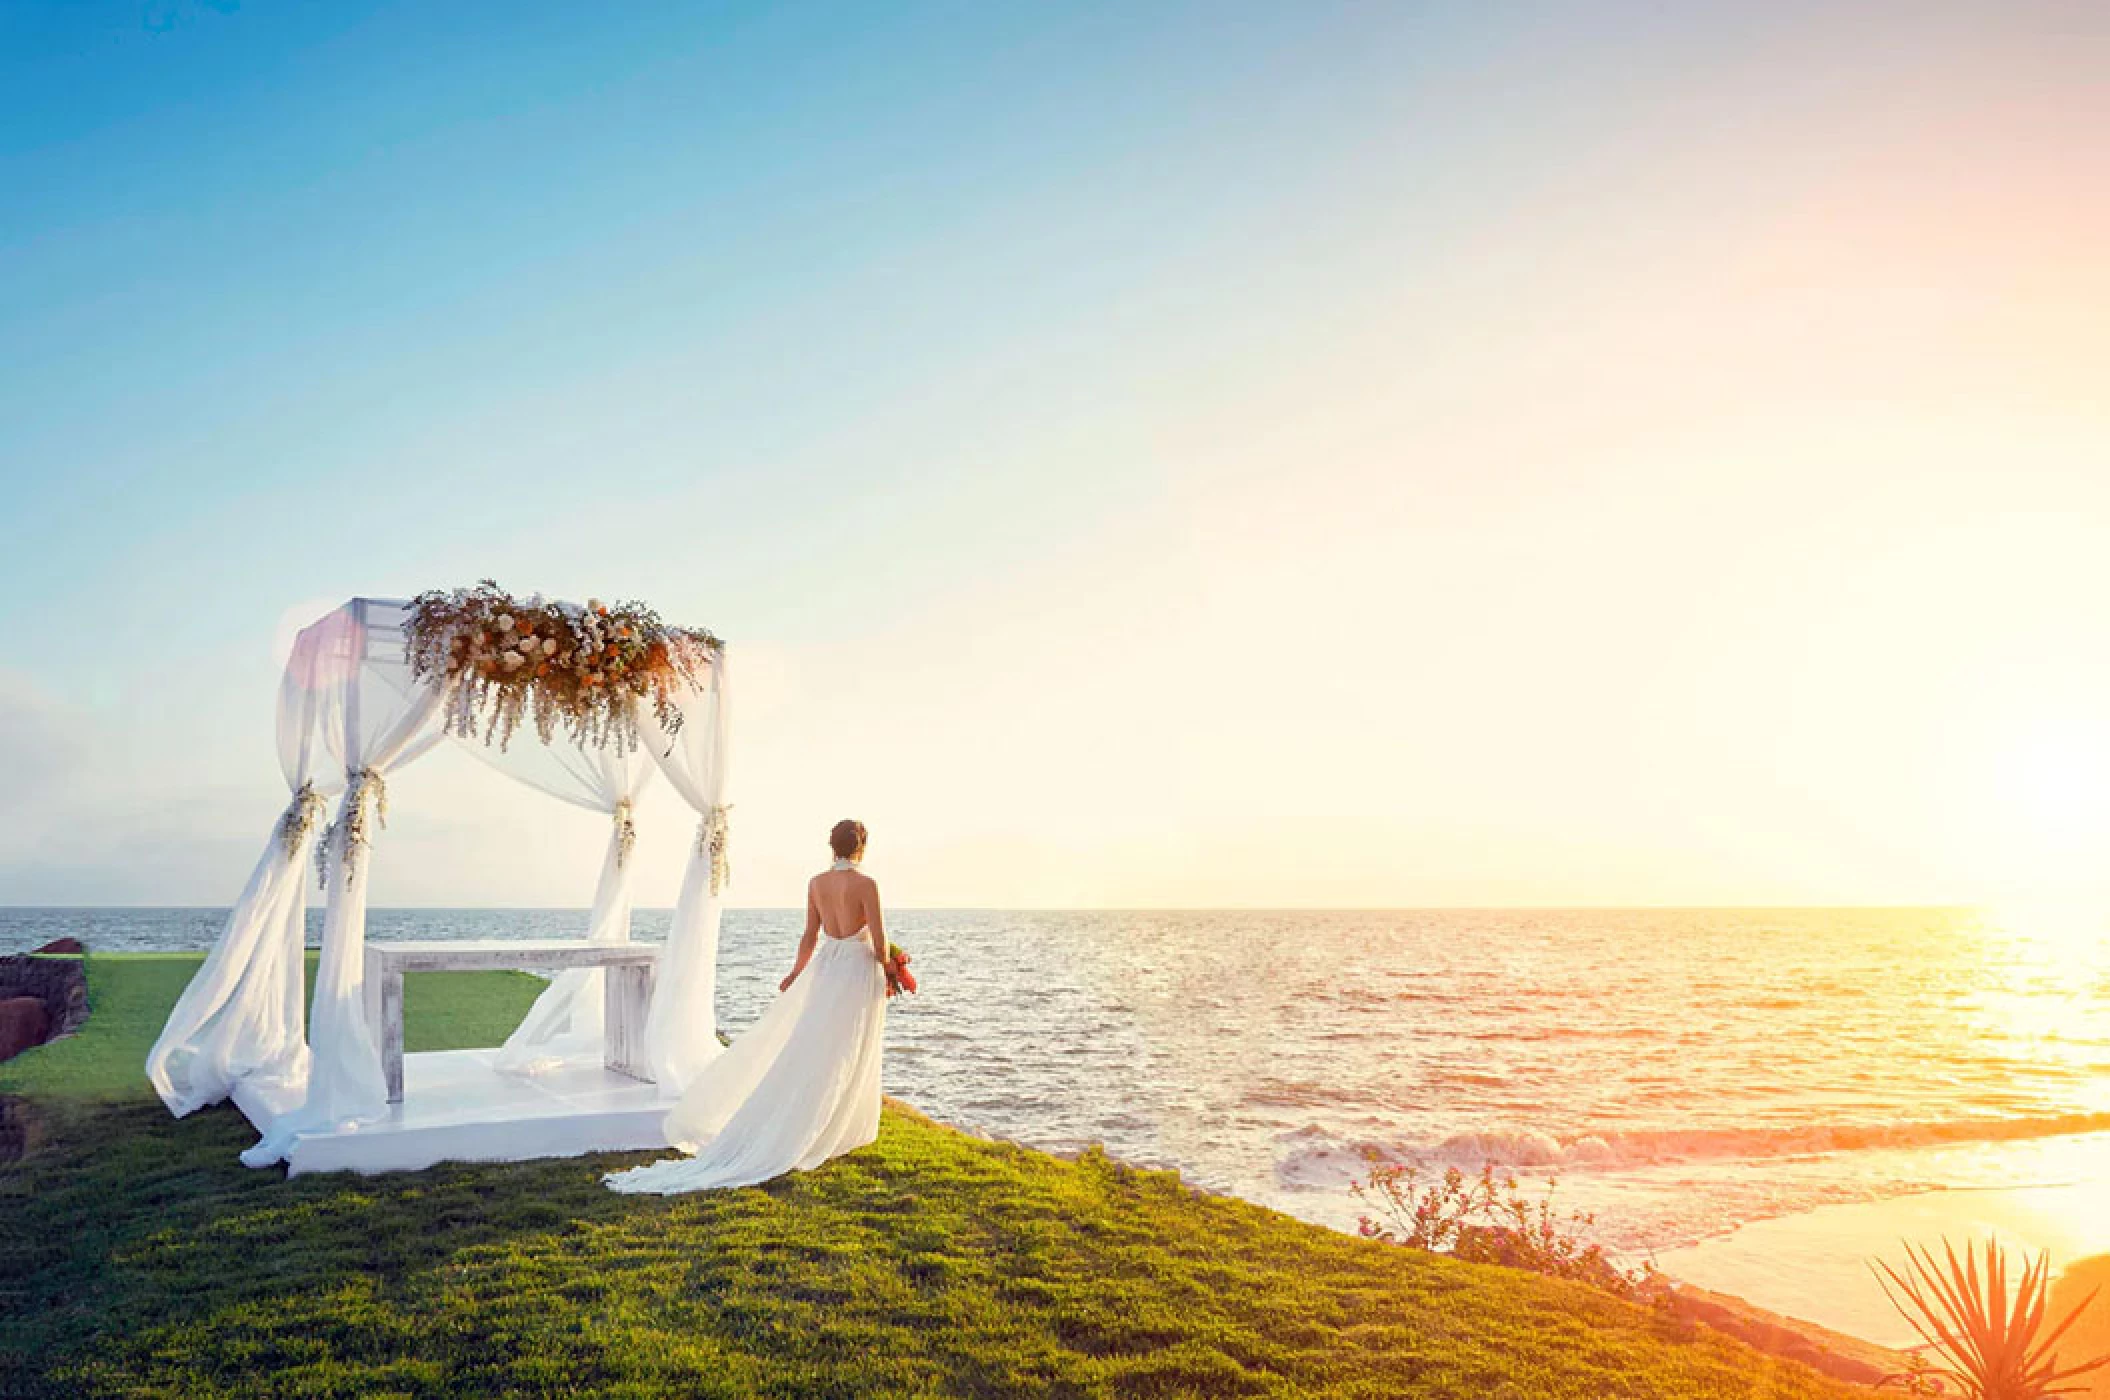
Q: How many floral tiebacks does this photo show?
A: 4